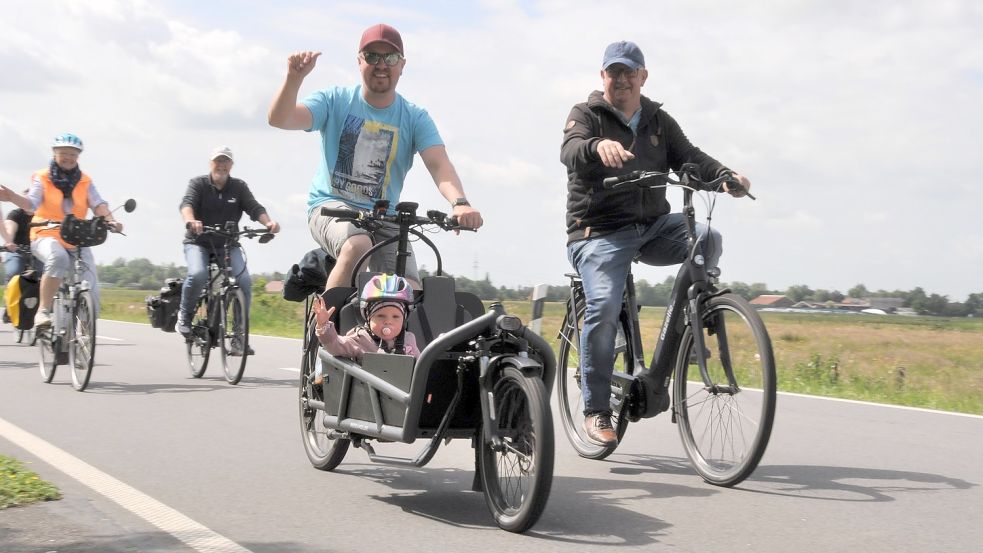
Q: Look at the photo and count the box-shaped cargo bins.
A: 1